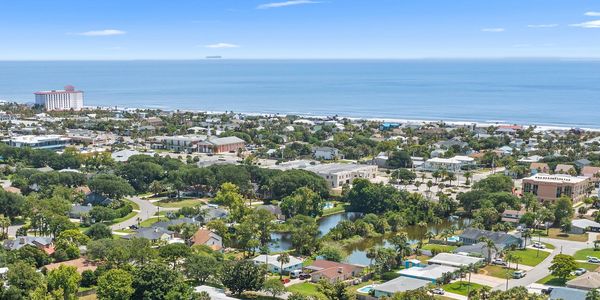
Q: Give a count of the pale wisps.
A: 7